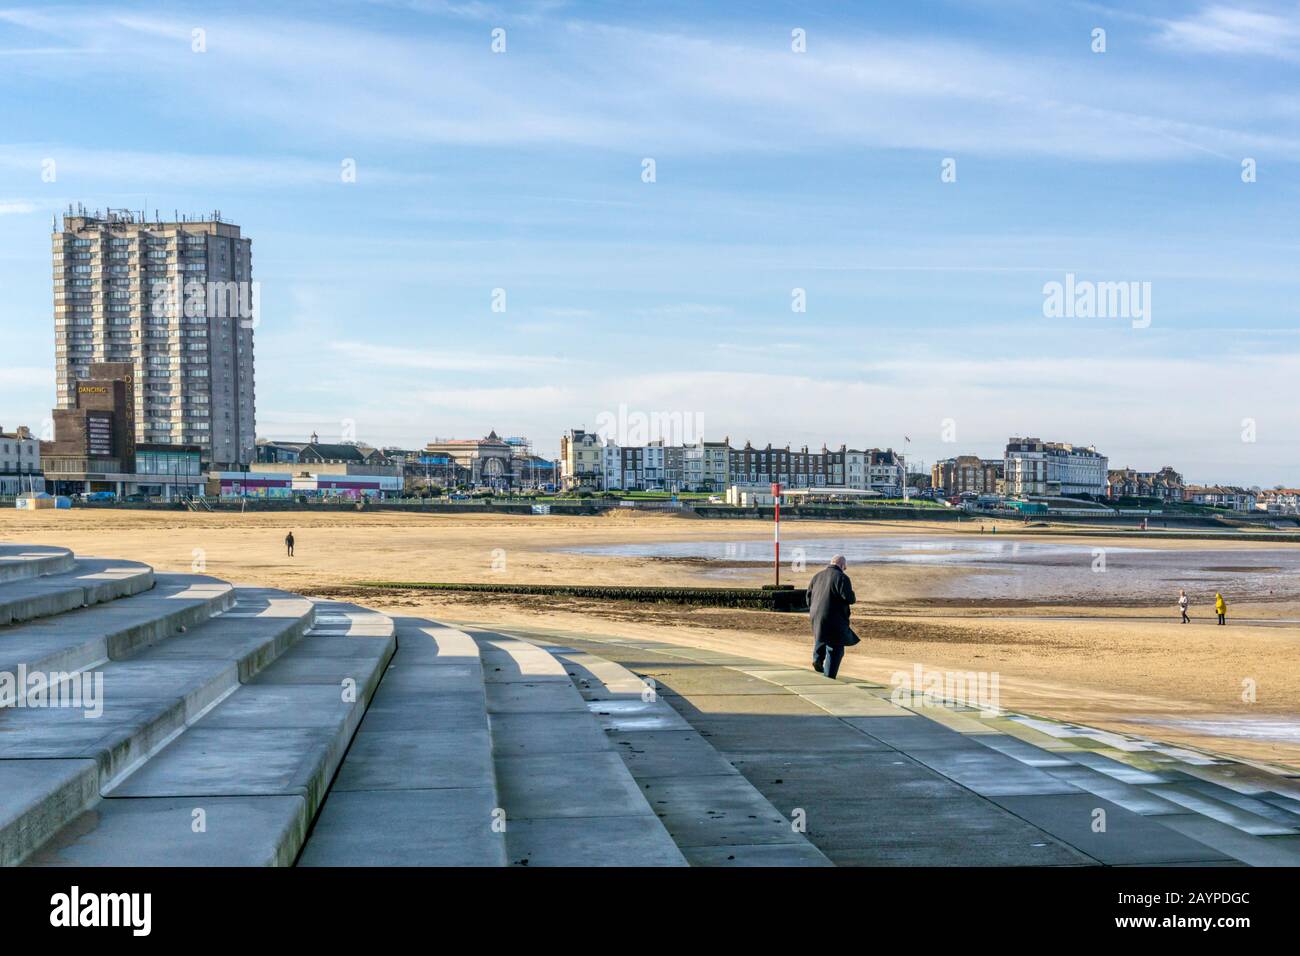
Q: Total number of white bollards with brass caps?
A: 0